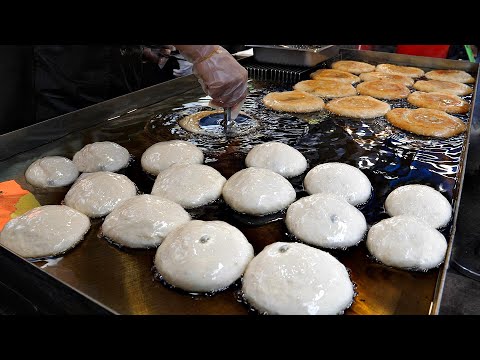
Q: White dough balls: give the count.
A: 15